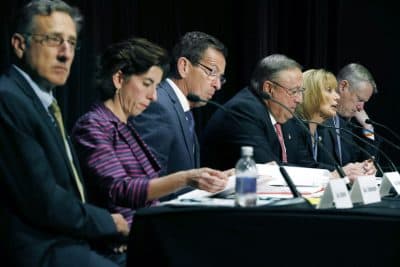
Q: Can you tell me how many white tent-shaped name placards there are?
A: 3